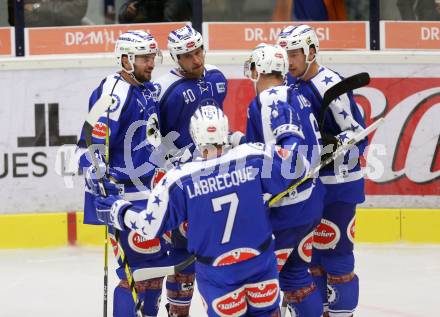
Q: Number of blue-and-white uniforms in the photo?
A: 5